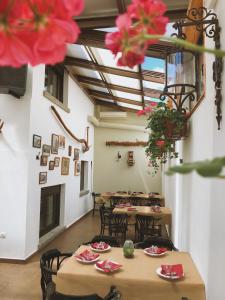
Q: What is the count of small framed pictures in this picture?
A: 12